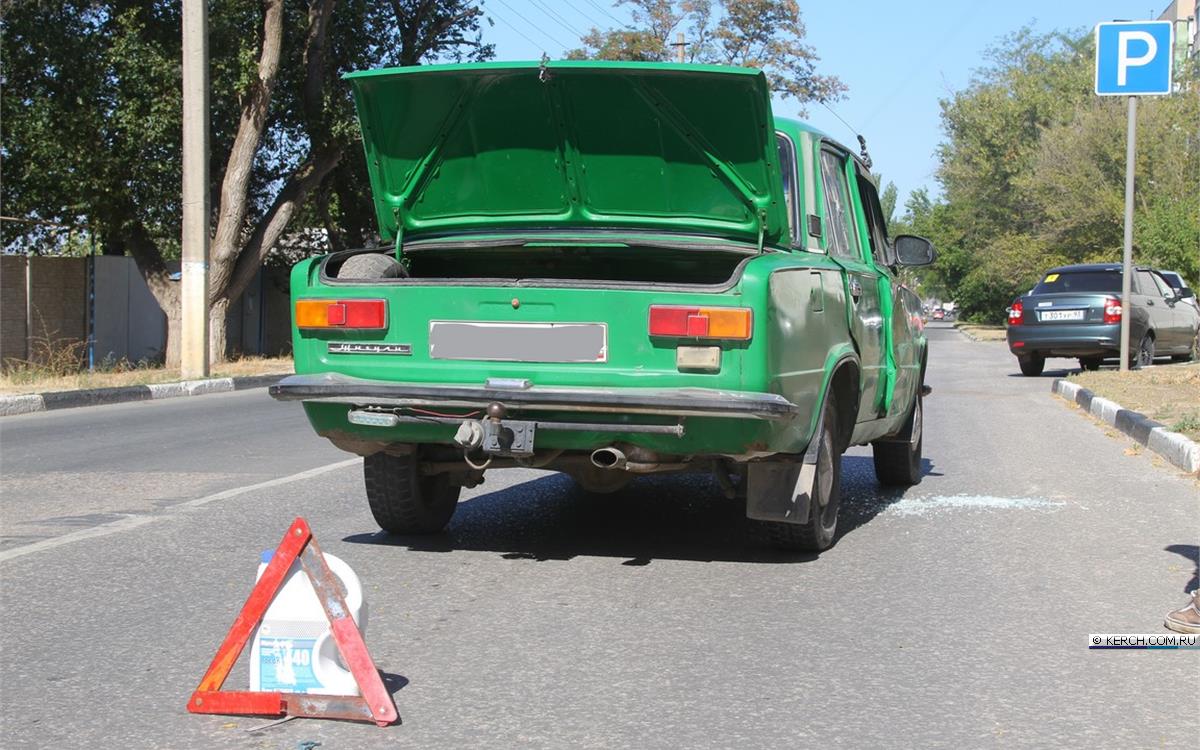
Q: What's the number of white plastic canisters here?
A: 1